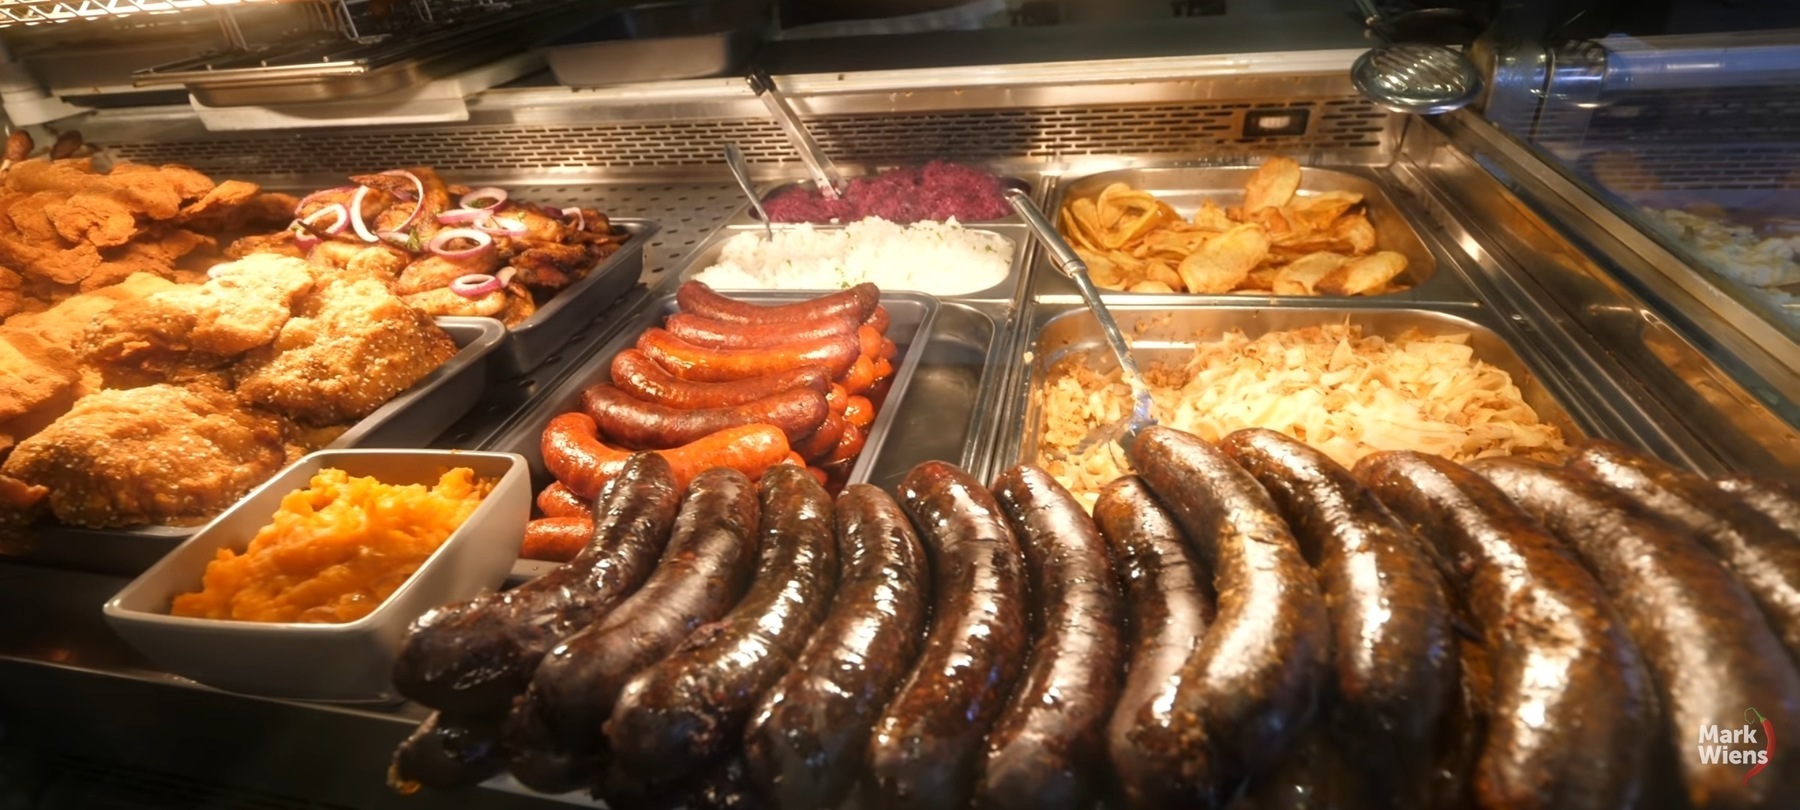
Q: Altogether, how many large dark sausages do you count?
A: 13